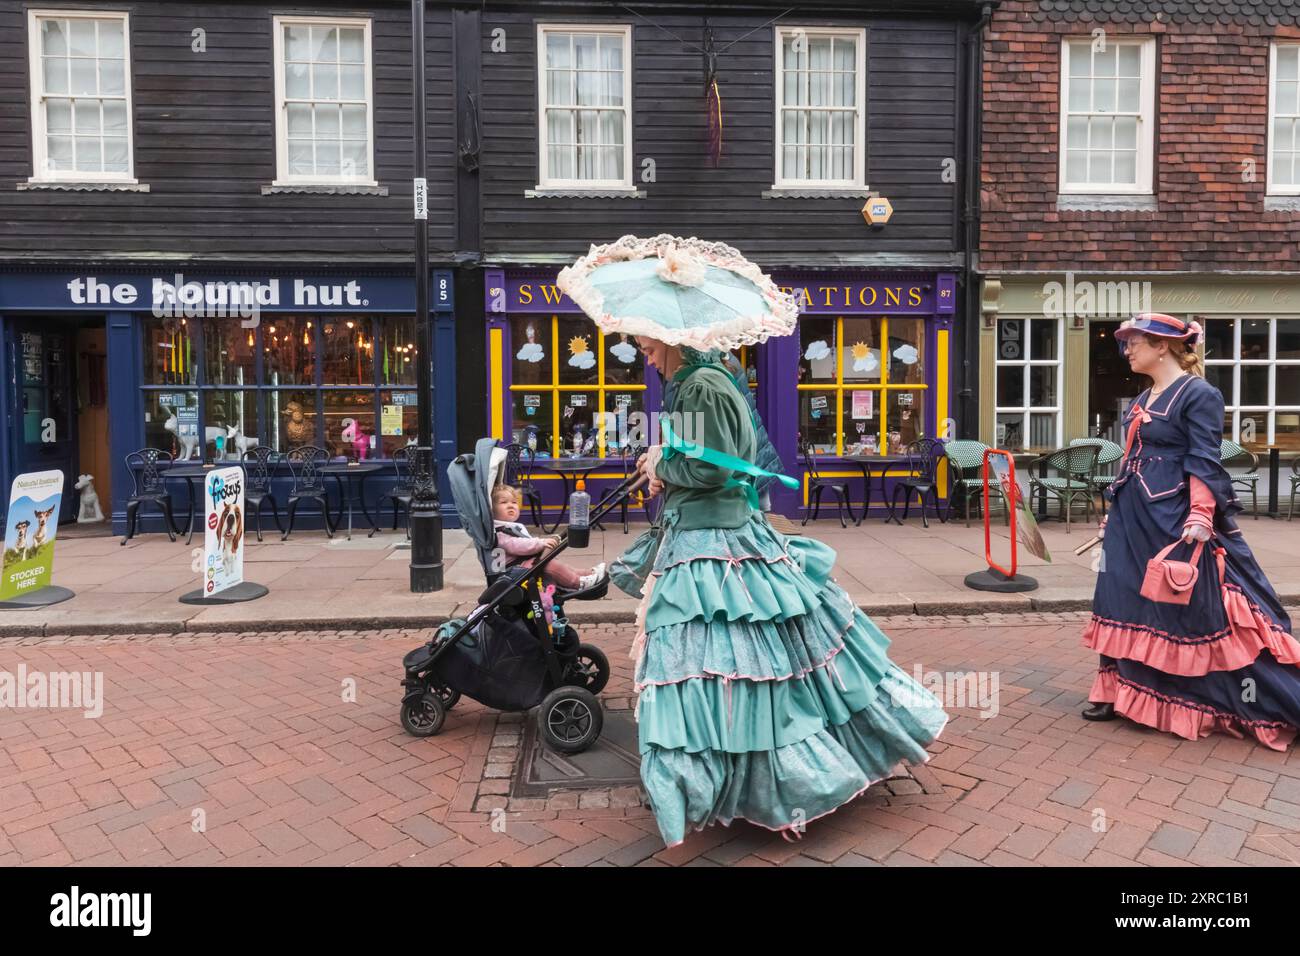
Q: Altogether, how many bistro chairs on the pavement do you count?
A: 13